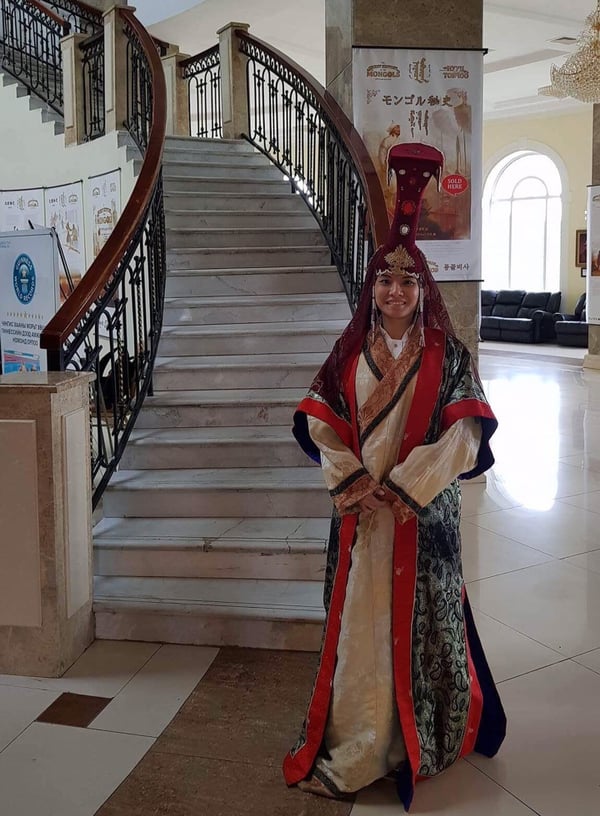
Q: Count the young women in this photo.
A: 1